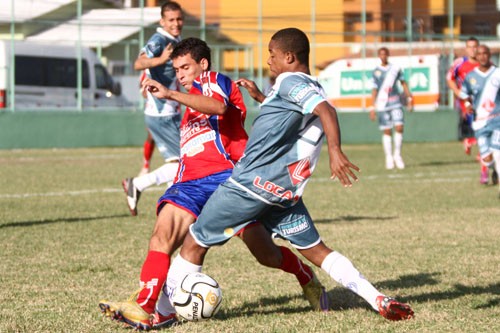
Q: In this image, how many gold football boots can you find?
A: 2